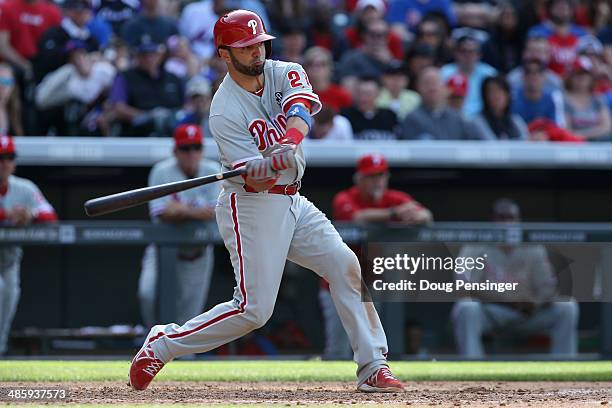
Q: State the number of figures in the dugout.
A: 4